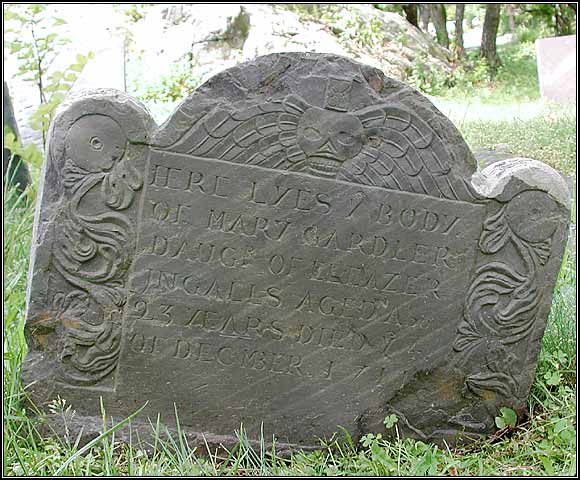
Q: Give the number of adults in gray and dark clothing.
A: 0